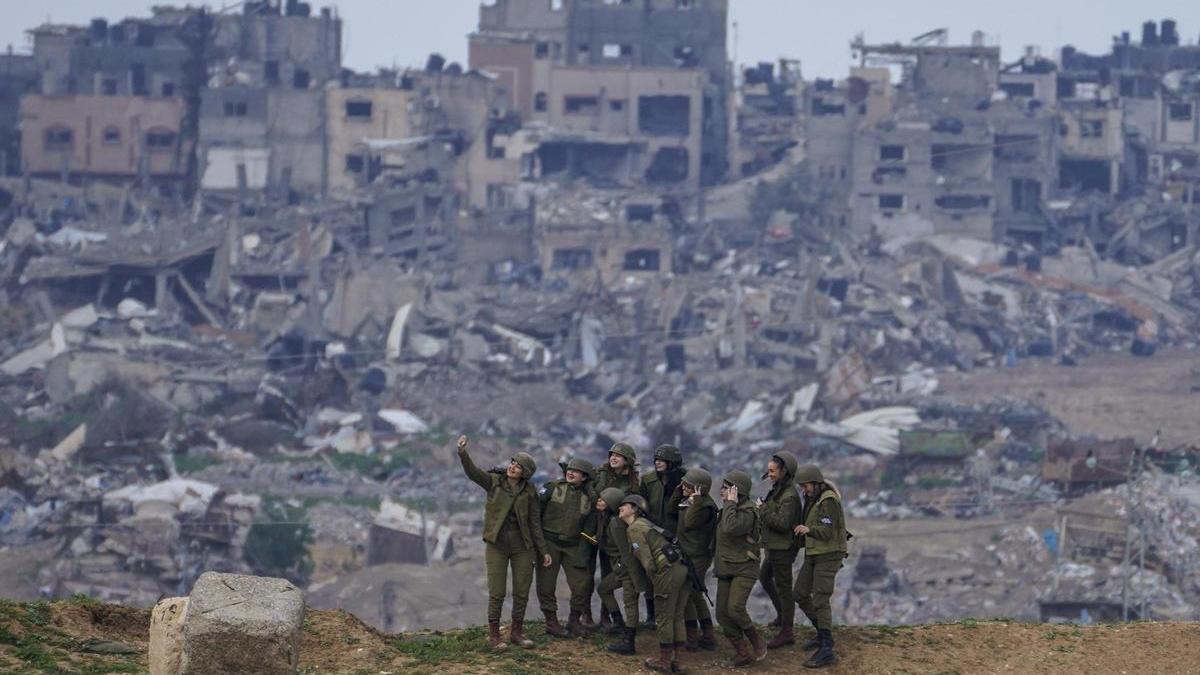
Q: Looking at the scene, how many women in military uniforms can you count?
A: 10